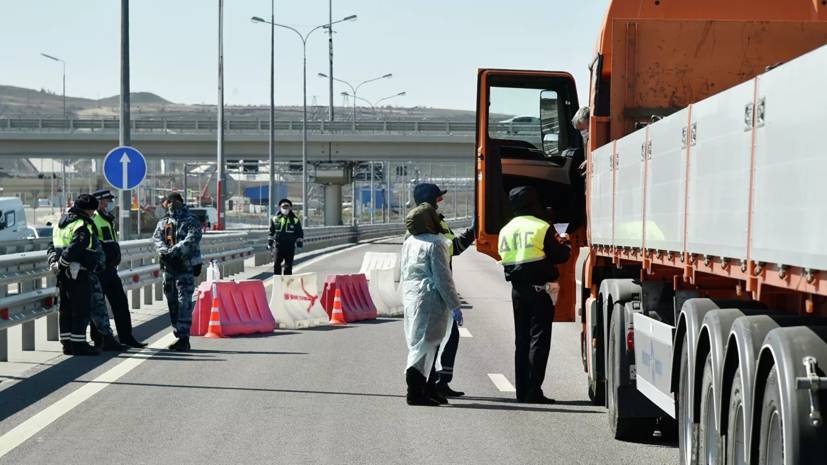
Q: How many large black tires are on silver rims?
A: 4